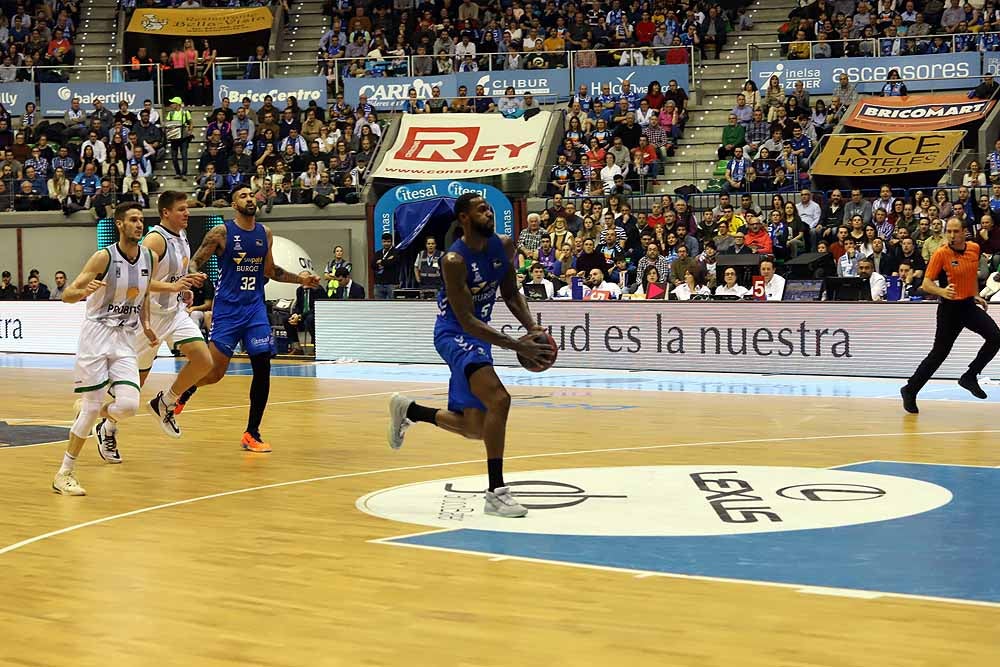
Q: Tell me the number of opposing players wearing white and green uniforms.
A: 2